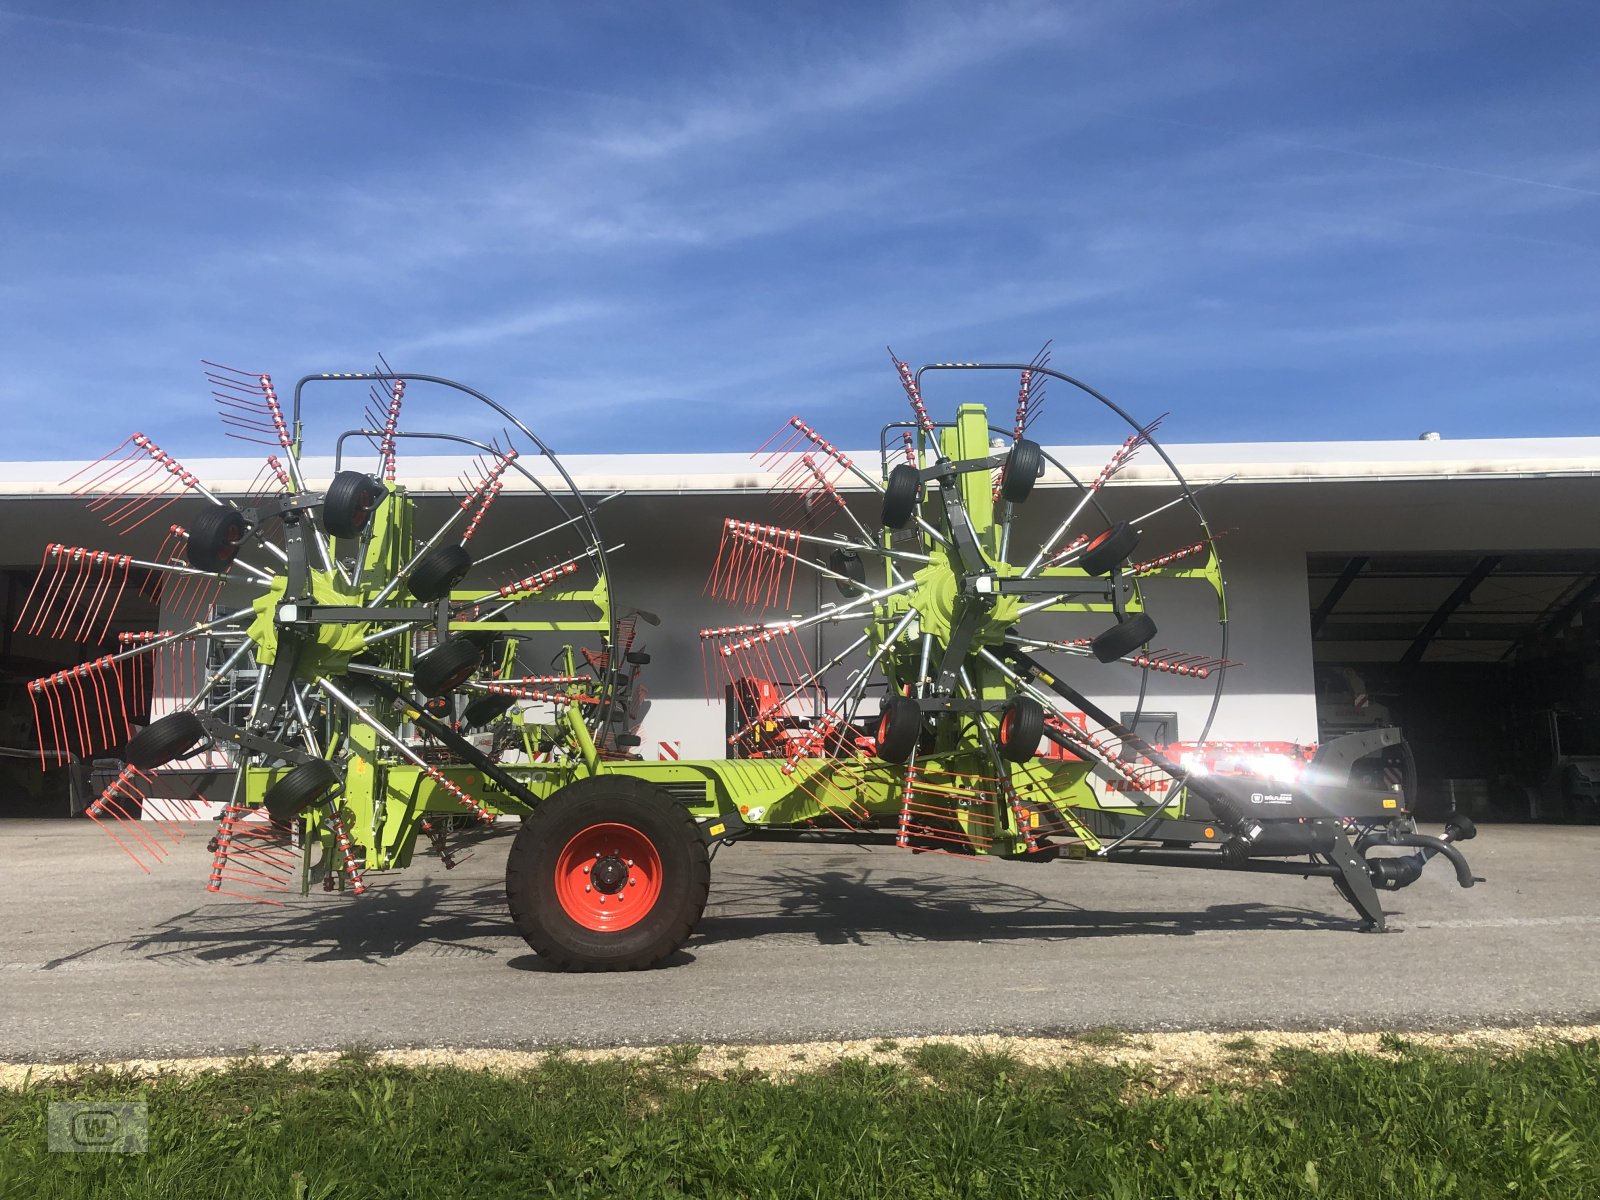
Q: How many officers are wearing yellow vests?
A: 0